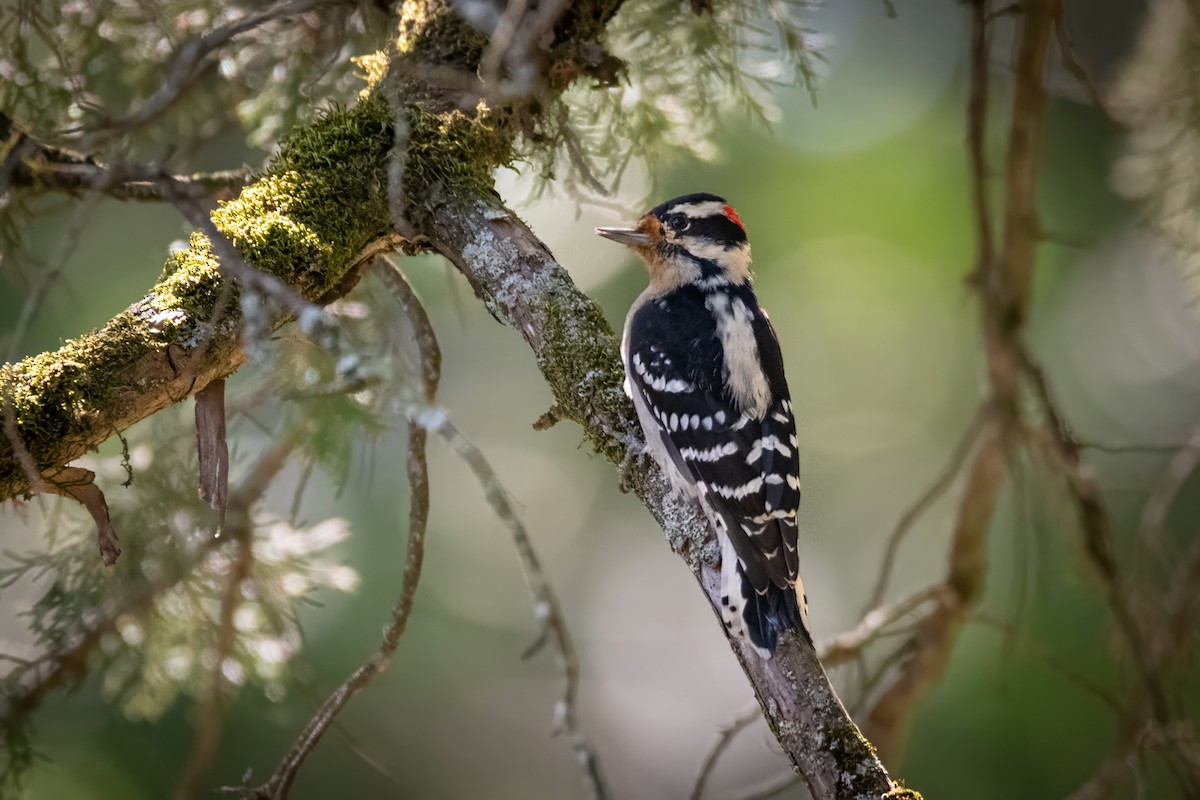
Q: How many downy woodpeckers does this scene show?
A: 1